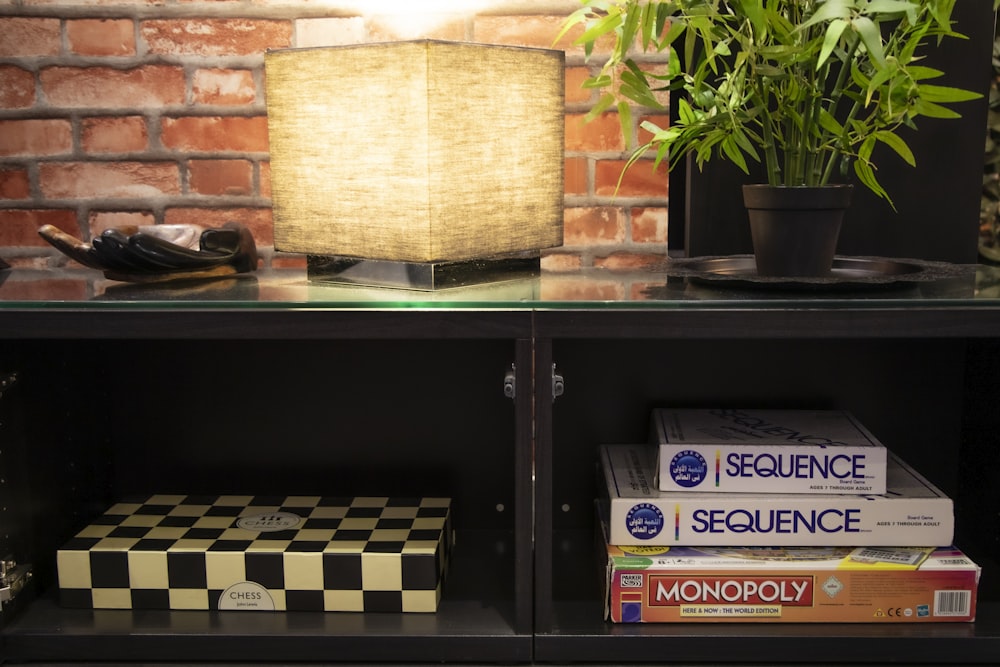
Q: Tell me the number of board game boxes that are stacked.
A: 3